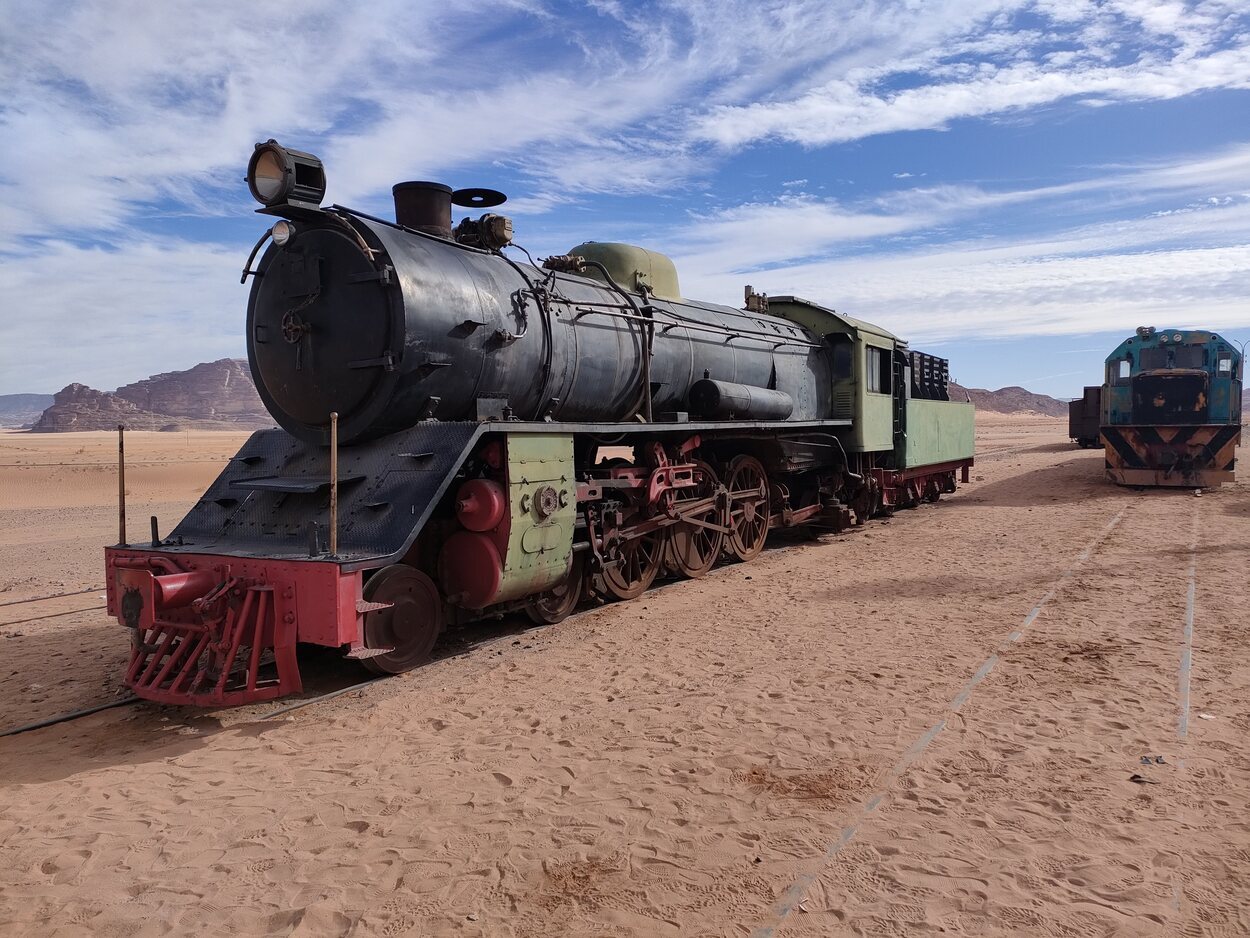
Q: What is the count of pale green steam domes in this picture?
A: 1